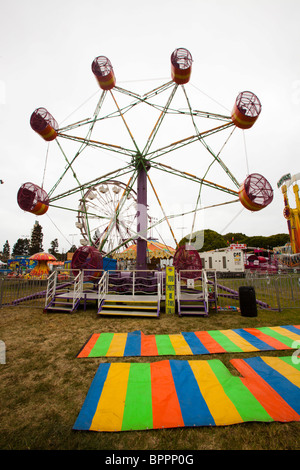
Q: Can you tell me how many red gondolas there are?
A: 8